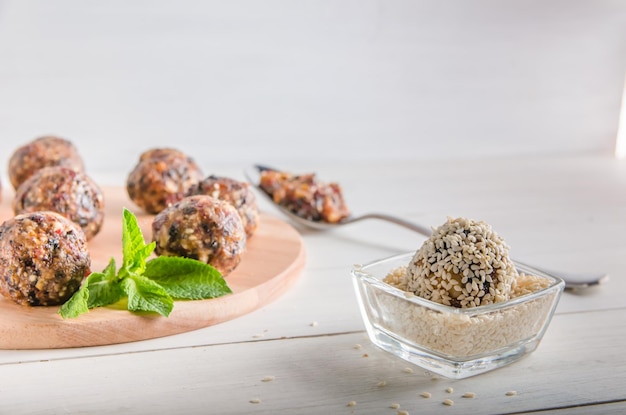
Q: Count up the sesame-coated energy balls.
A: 1